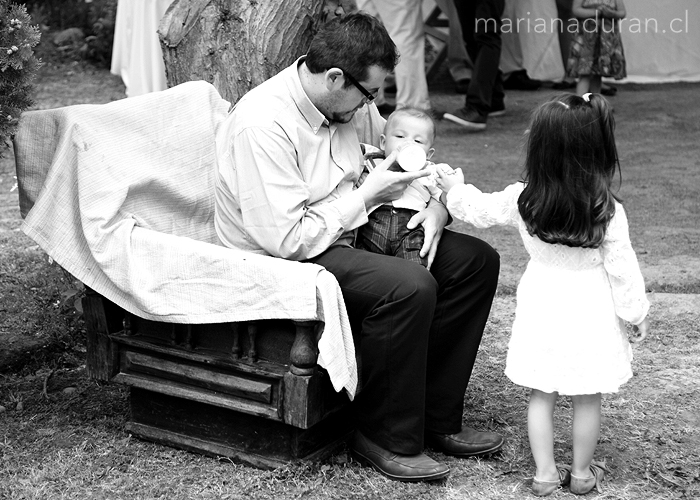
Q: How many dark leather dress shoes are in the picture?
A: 2